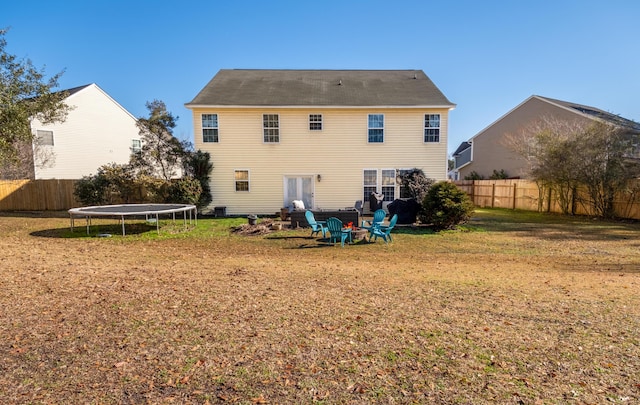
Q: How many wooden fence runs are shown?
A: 2